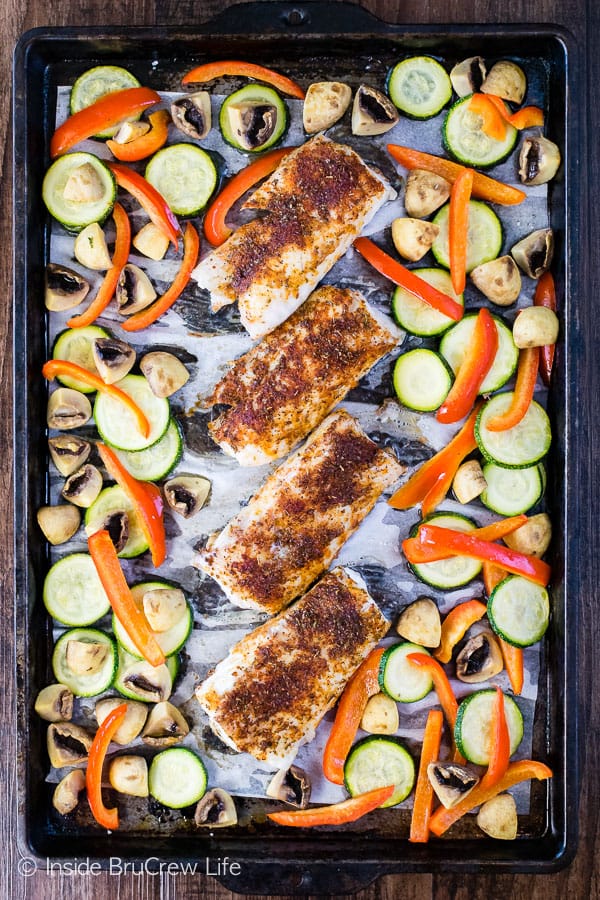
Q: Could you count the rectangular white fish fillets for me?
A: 4